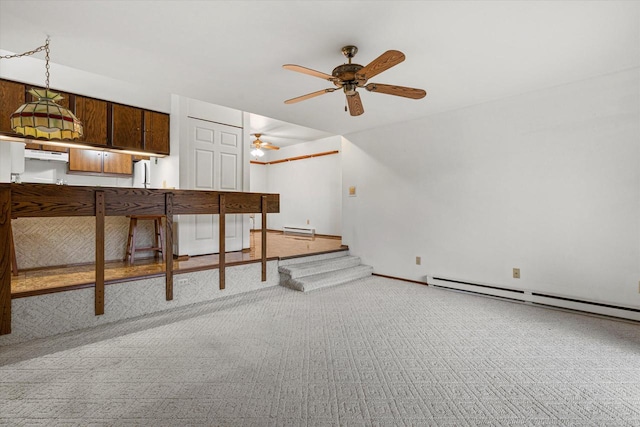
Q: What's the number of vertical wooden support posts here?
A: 5